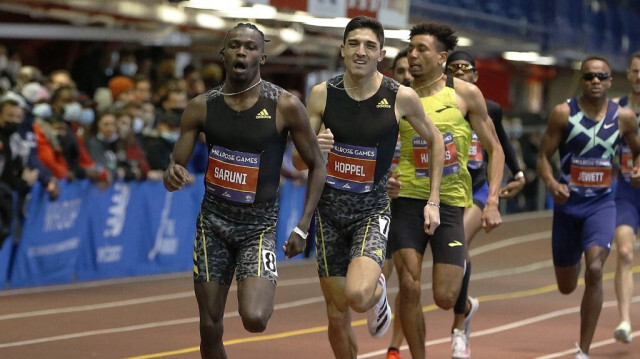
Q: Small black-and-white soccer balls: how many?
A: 0